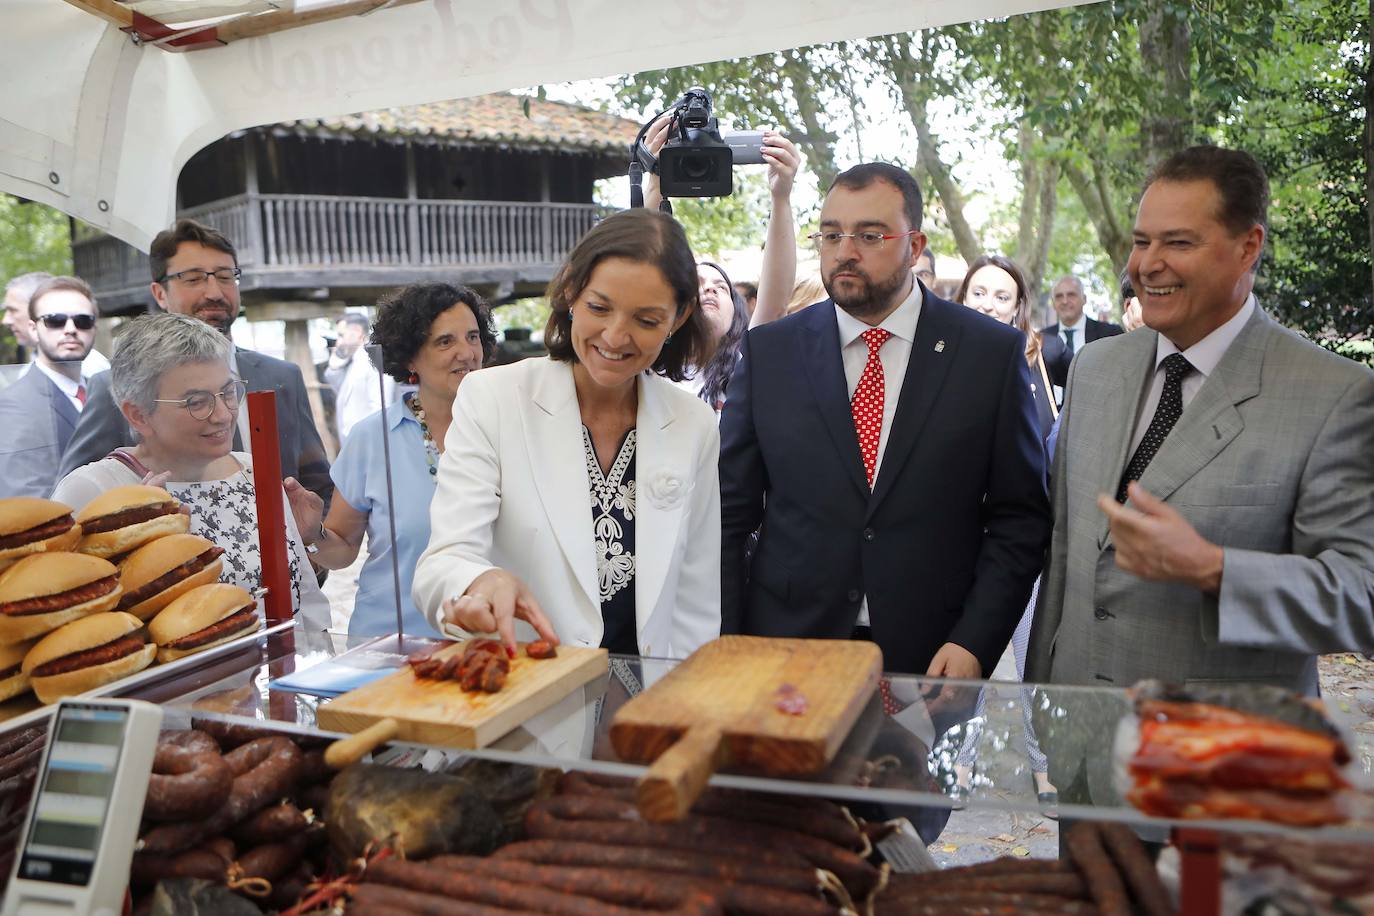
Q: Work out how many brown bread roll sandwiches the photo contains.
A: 7